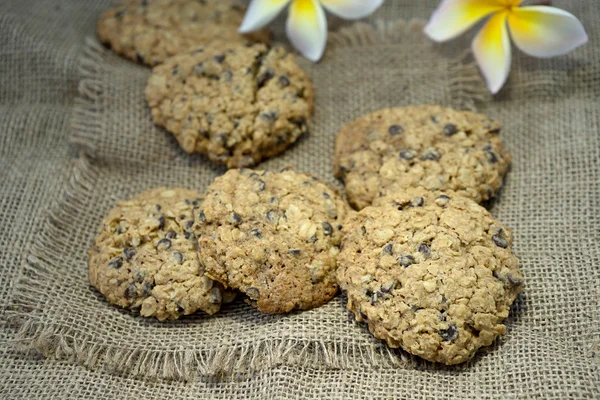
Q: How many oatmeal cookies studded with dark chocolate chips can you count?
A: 6